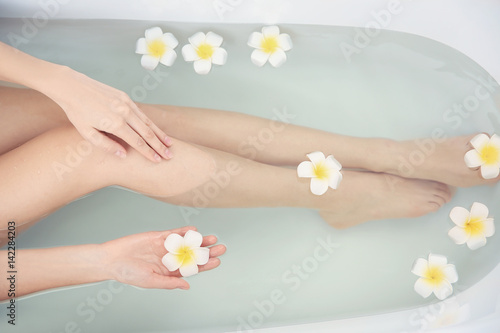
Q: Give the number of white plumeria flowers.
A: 8